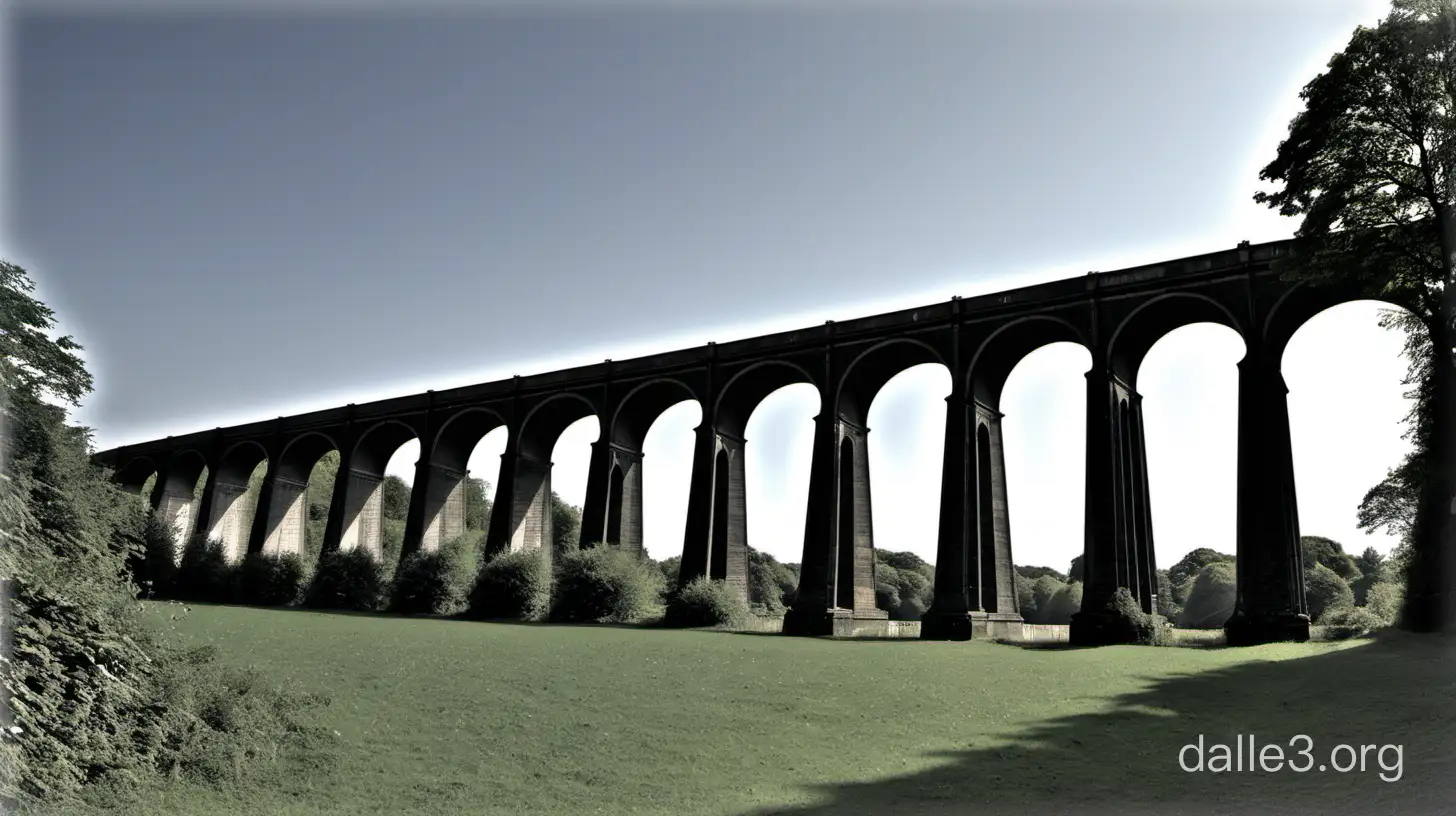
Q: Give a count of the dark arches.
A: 13